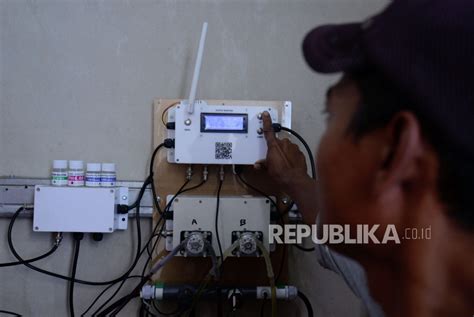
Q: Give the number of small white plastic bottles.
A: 4